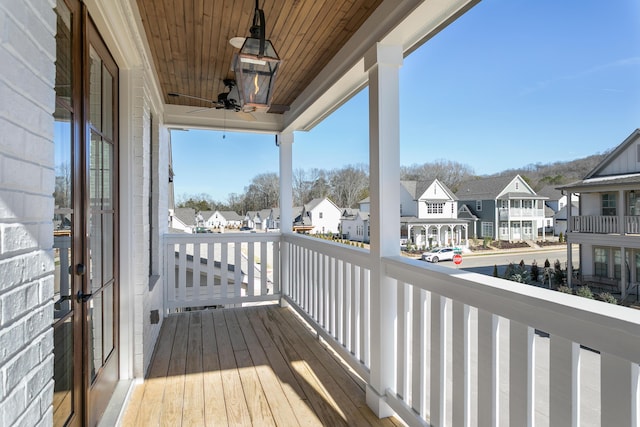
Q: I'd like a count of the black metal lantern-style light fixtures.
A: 1